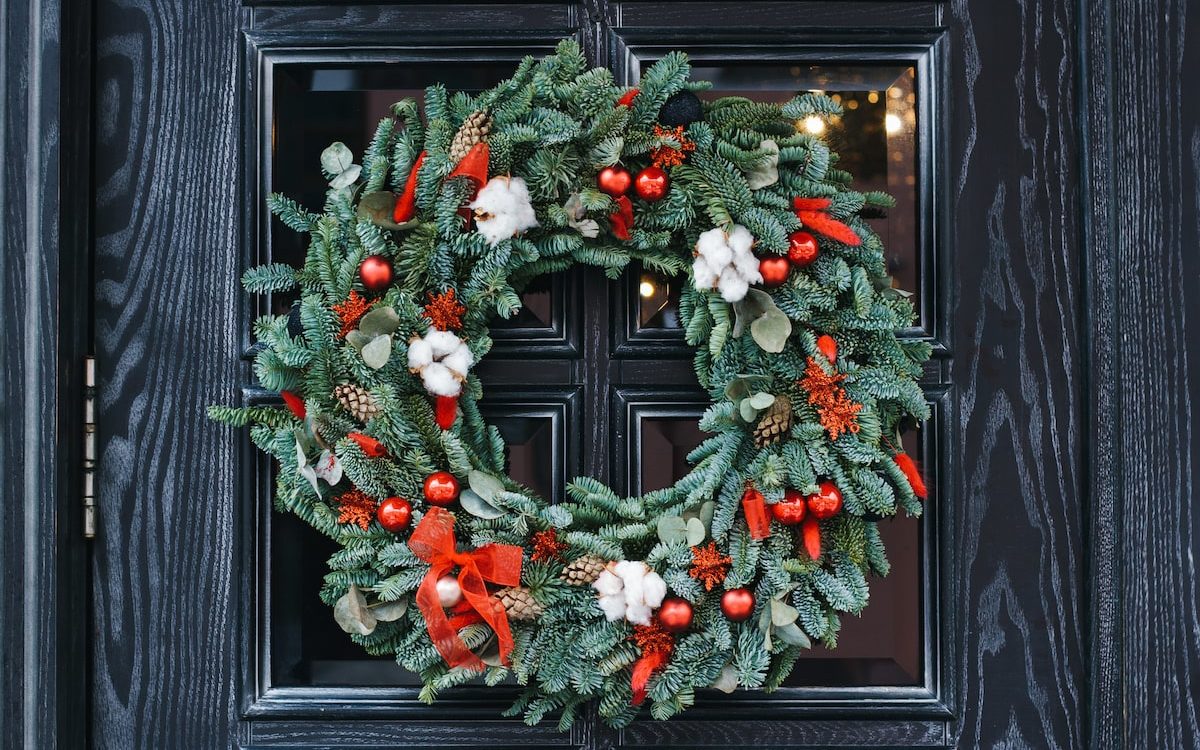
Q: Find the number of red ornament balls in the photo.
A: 11